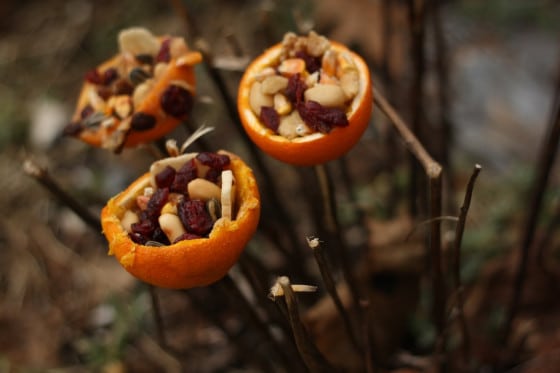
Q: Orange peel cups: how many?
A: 3